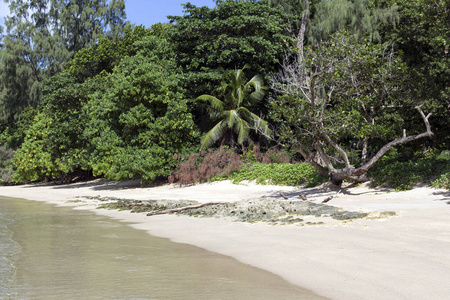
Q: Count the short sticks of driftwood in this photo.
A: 3